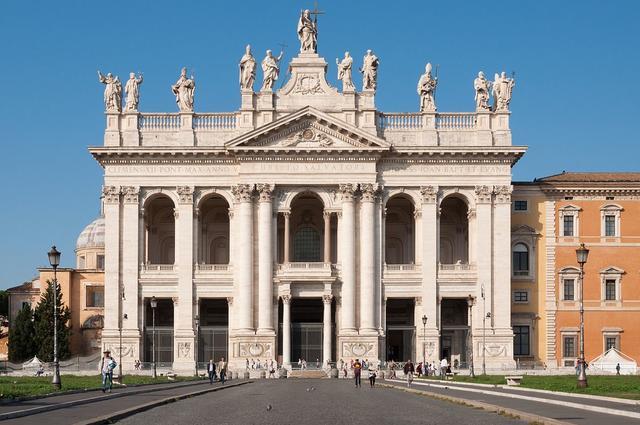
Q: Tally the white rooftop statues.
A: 11